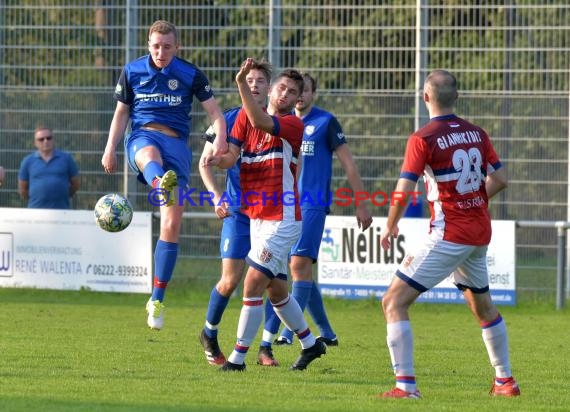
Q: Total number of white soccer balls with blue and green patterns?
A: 1